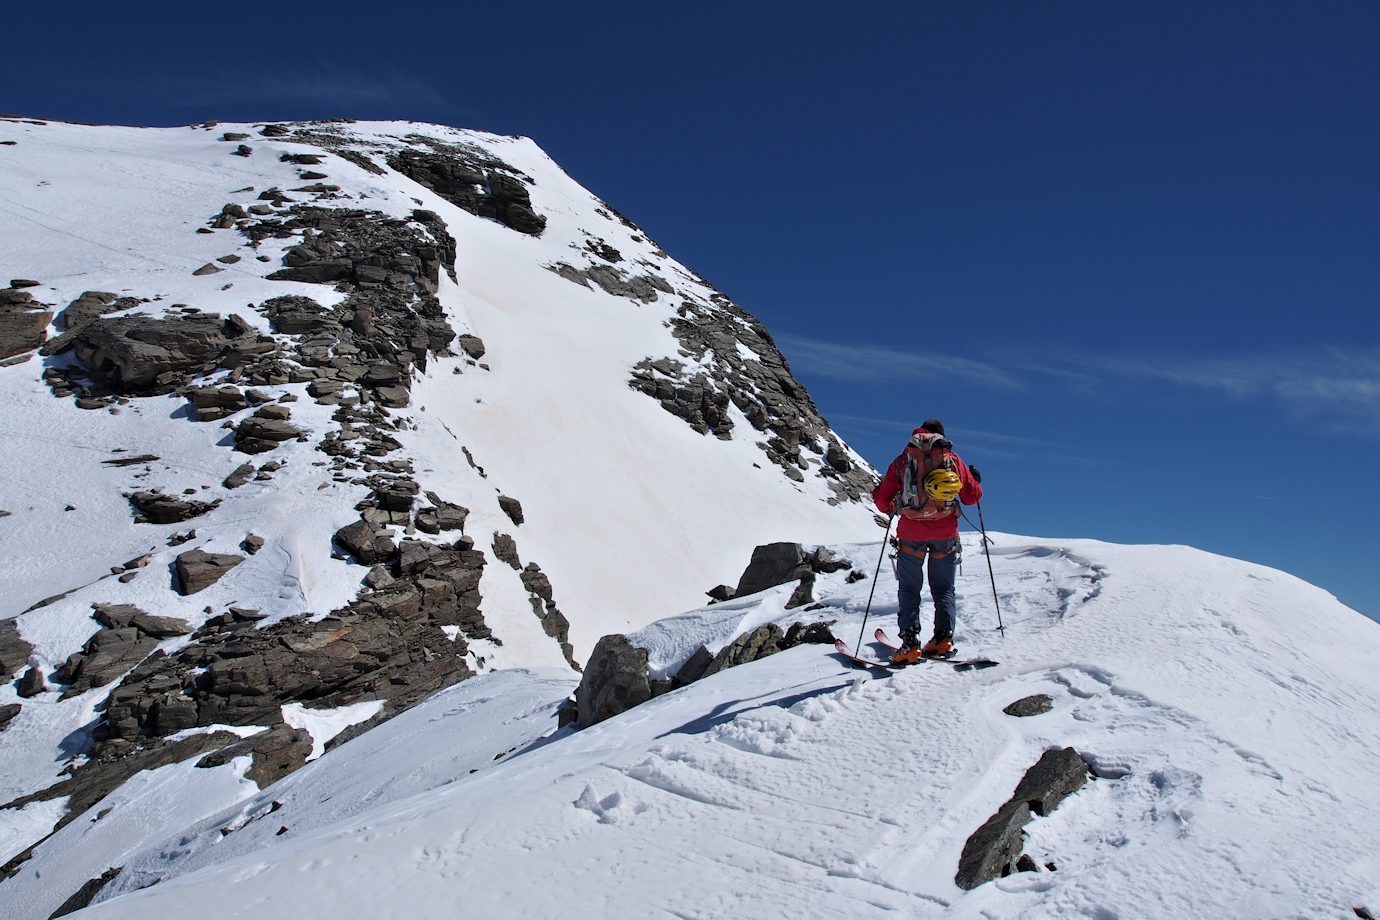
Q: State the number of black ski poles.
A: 2